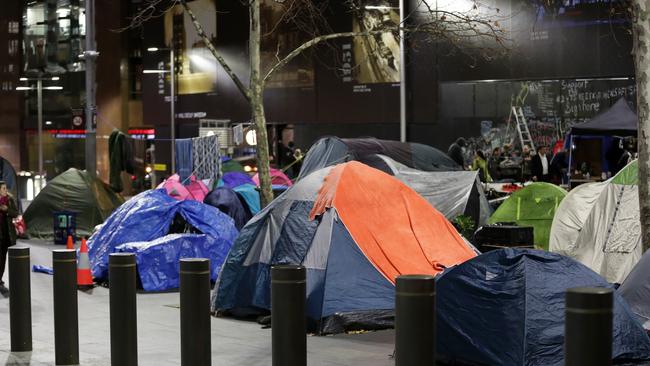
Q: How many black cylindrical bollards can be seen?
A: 7